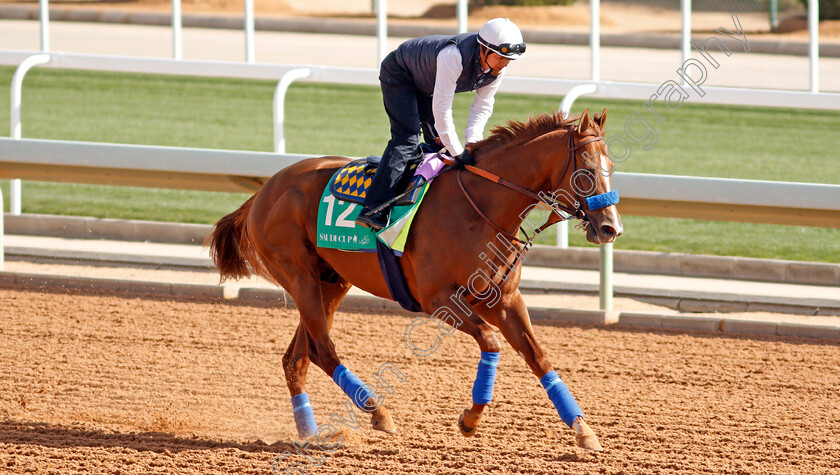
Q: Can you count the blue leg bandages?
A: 4